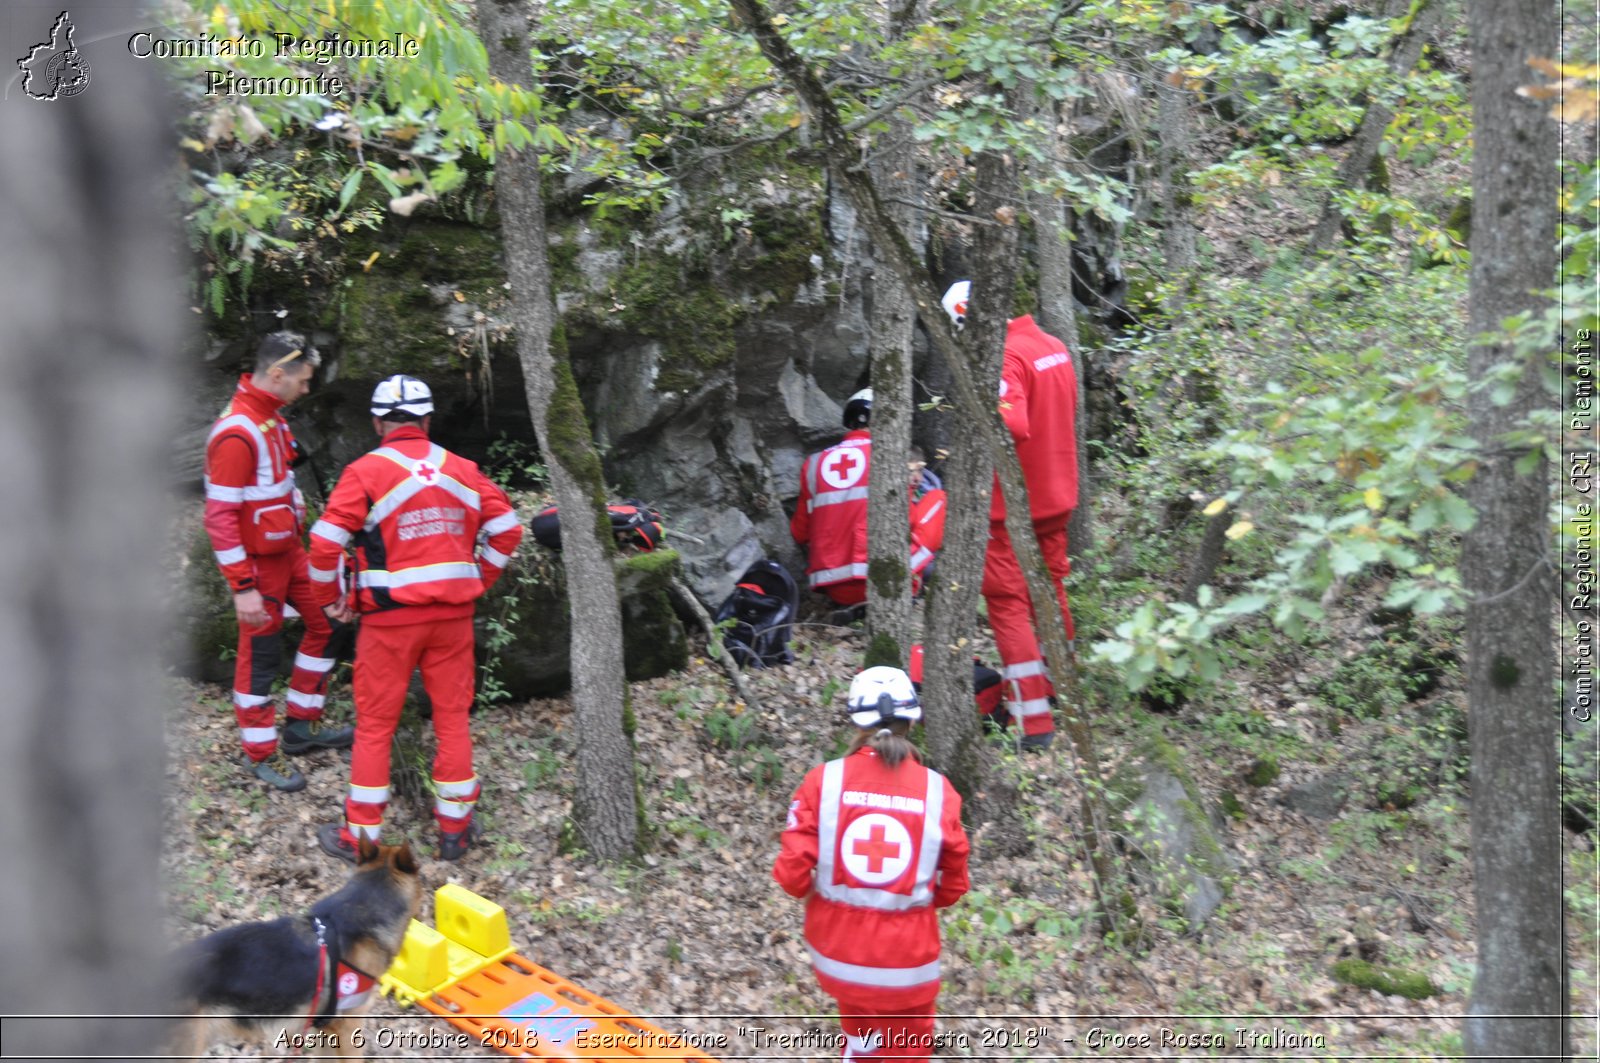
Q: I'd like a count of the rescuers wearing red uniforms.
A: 6